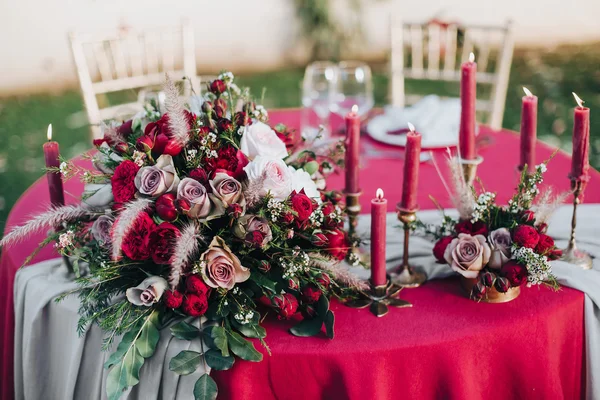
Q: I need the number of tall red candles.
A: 7